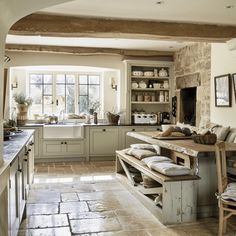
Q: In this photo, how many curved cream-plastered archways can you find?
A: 1